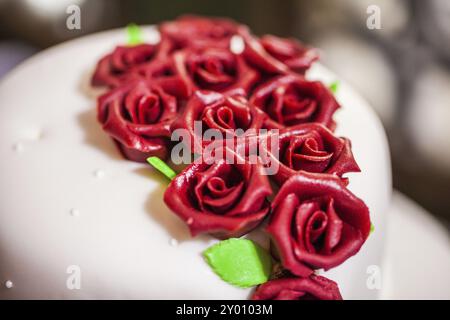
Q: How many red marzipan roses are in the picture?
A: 11